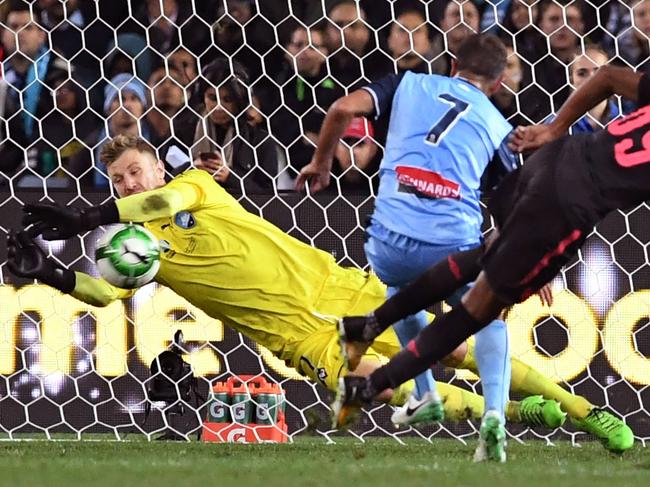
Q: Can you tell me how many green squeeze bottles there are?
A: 3